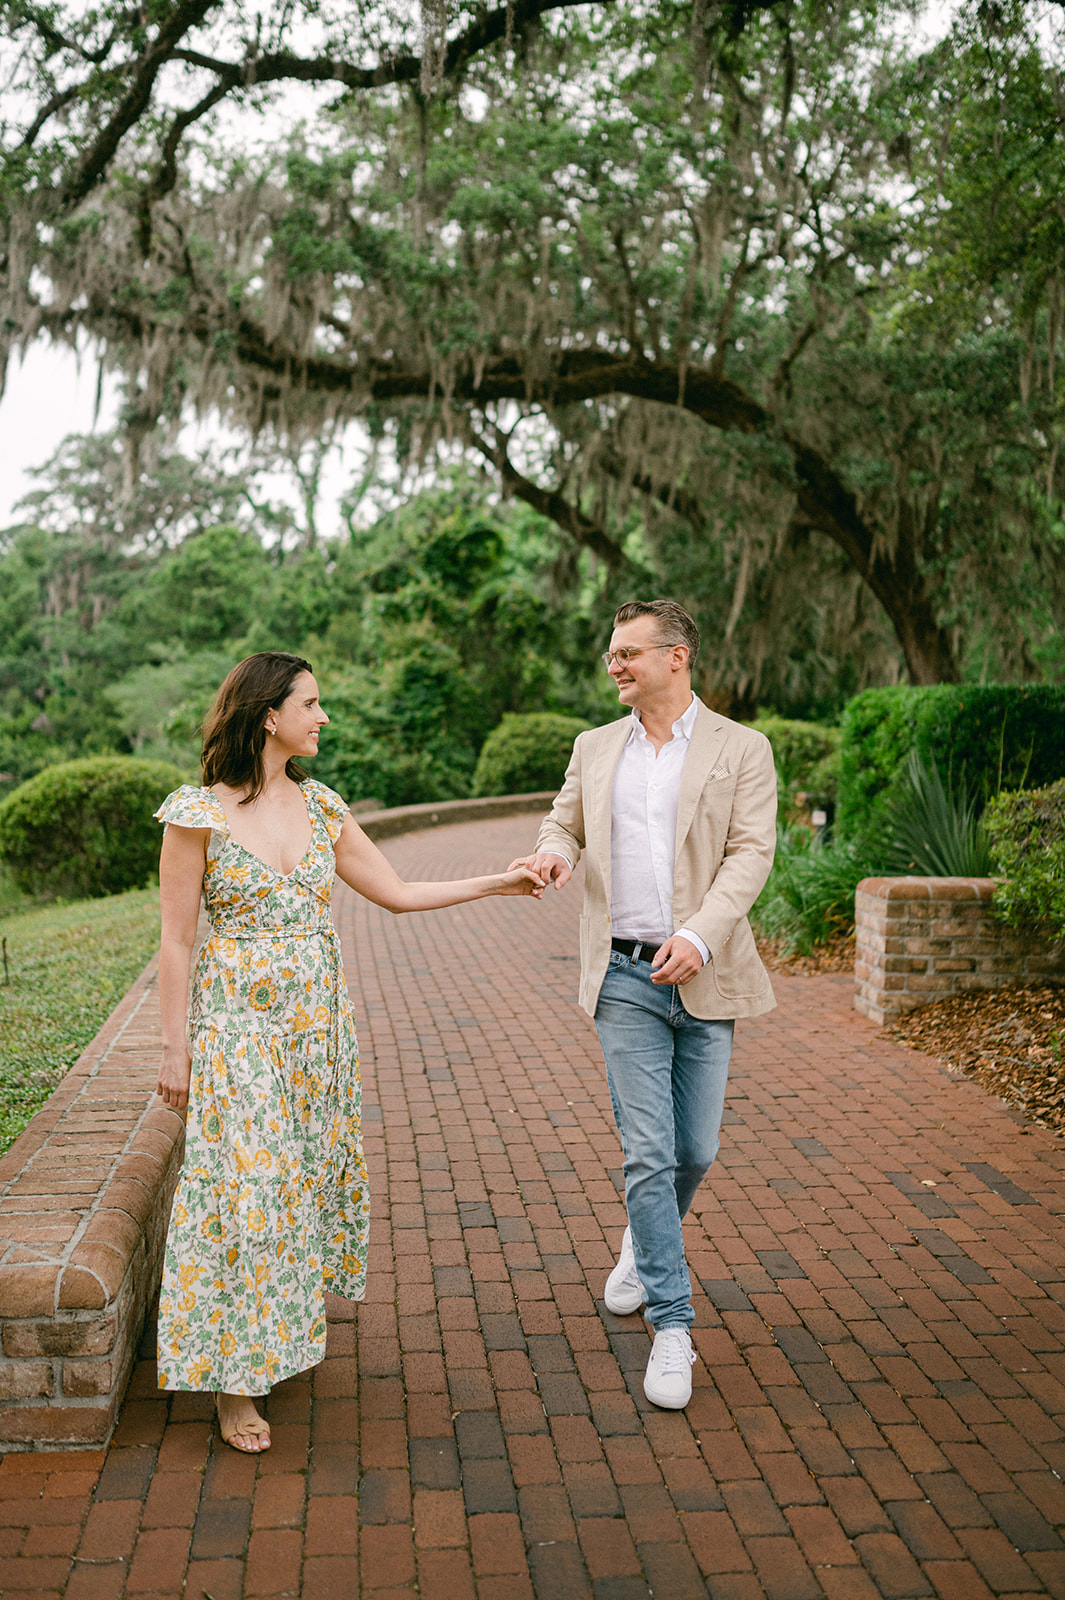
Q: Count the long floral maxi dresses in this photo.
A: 1